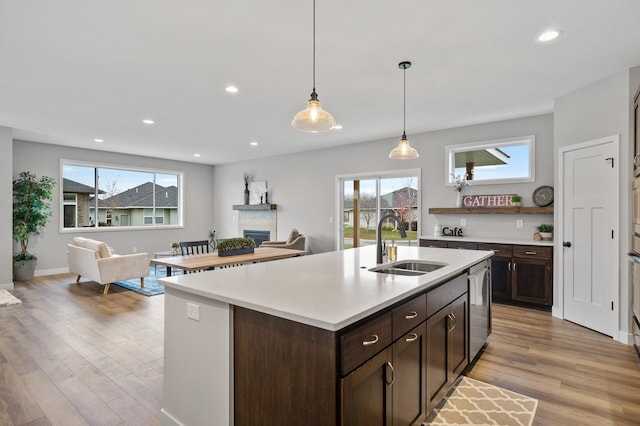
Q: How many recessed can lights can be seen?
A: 7